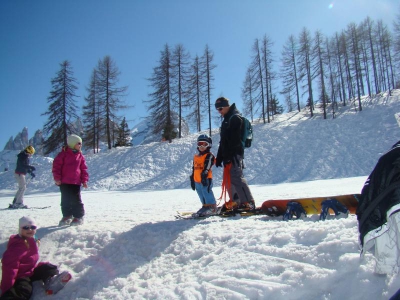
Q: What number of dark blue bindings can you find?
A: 2